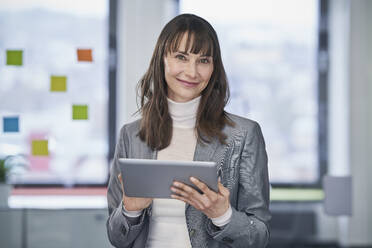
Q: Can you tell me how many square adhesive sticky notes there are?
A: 6